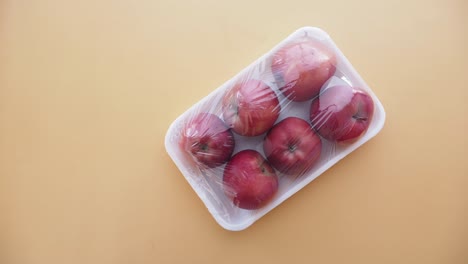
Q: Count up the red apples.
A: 6